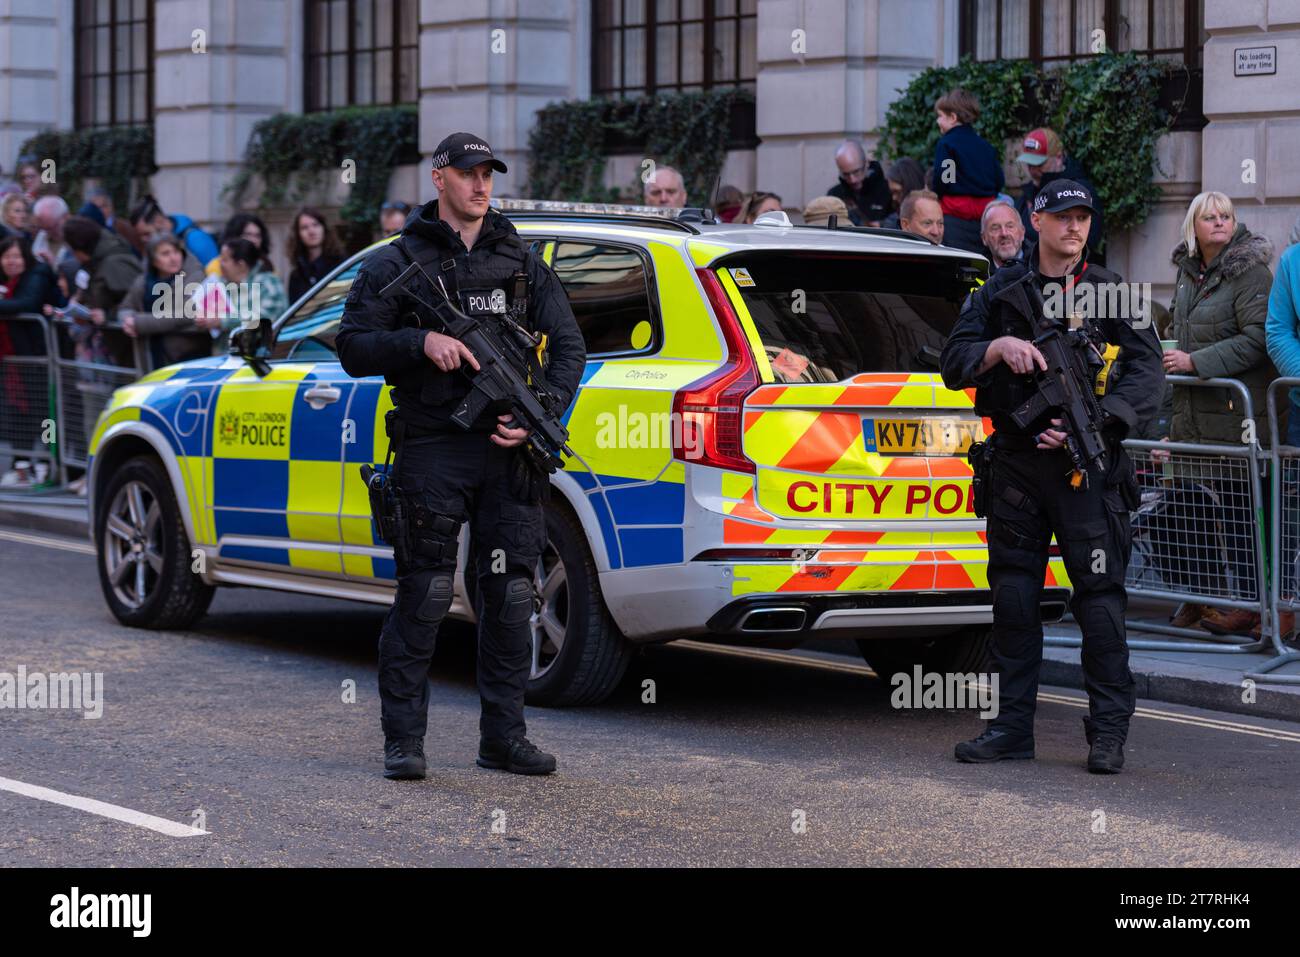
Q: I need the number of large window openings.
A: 4